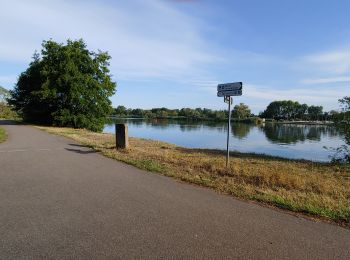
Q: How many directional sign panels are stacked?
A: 2